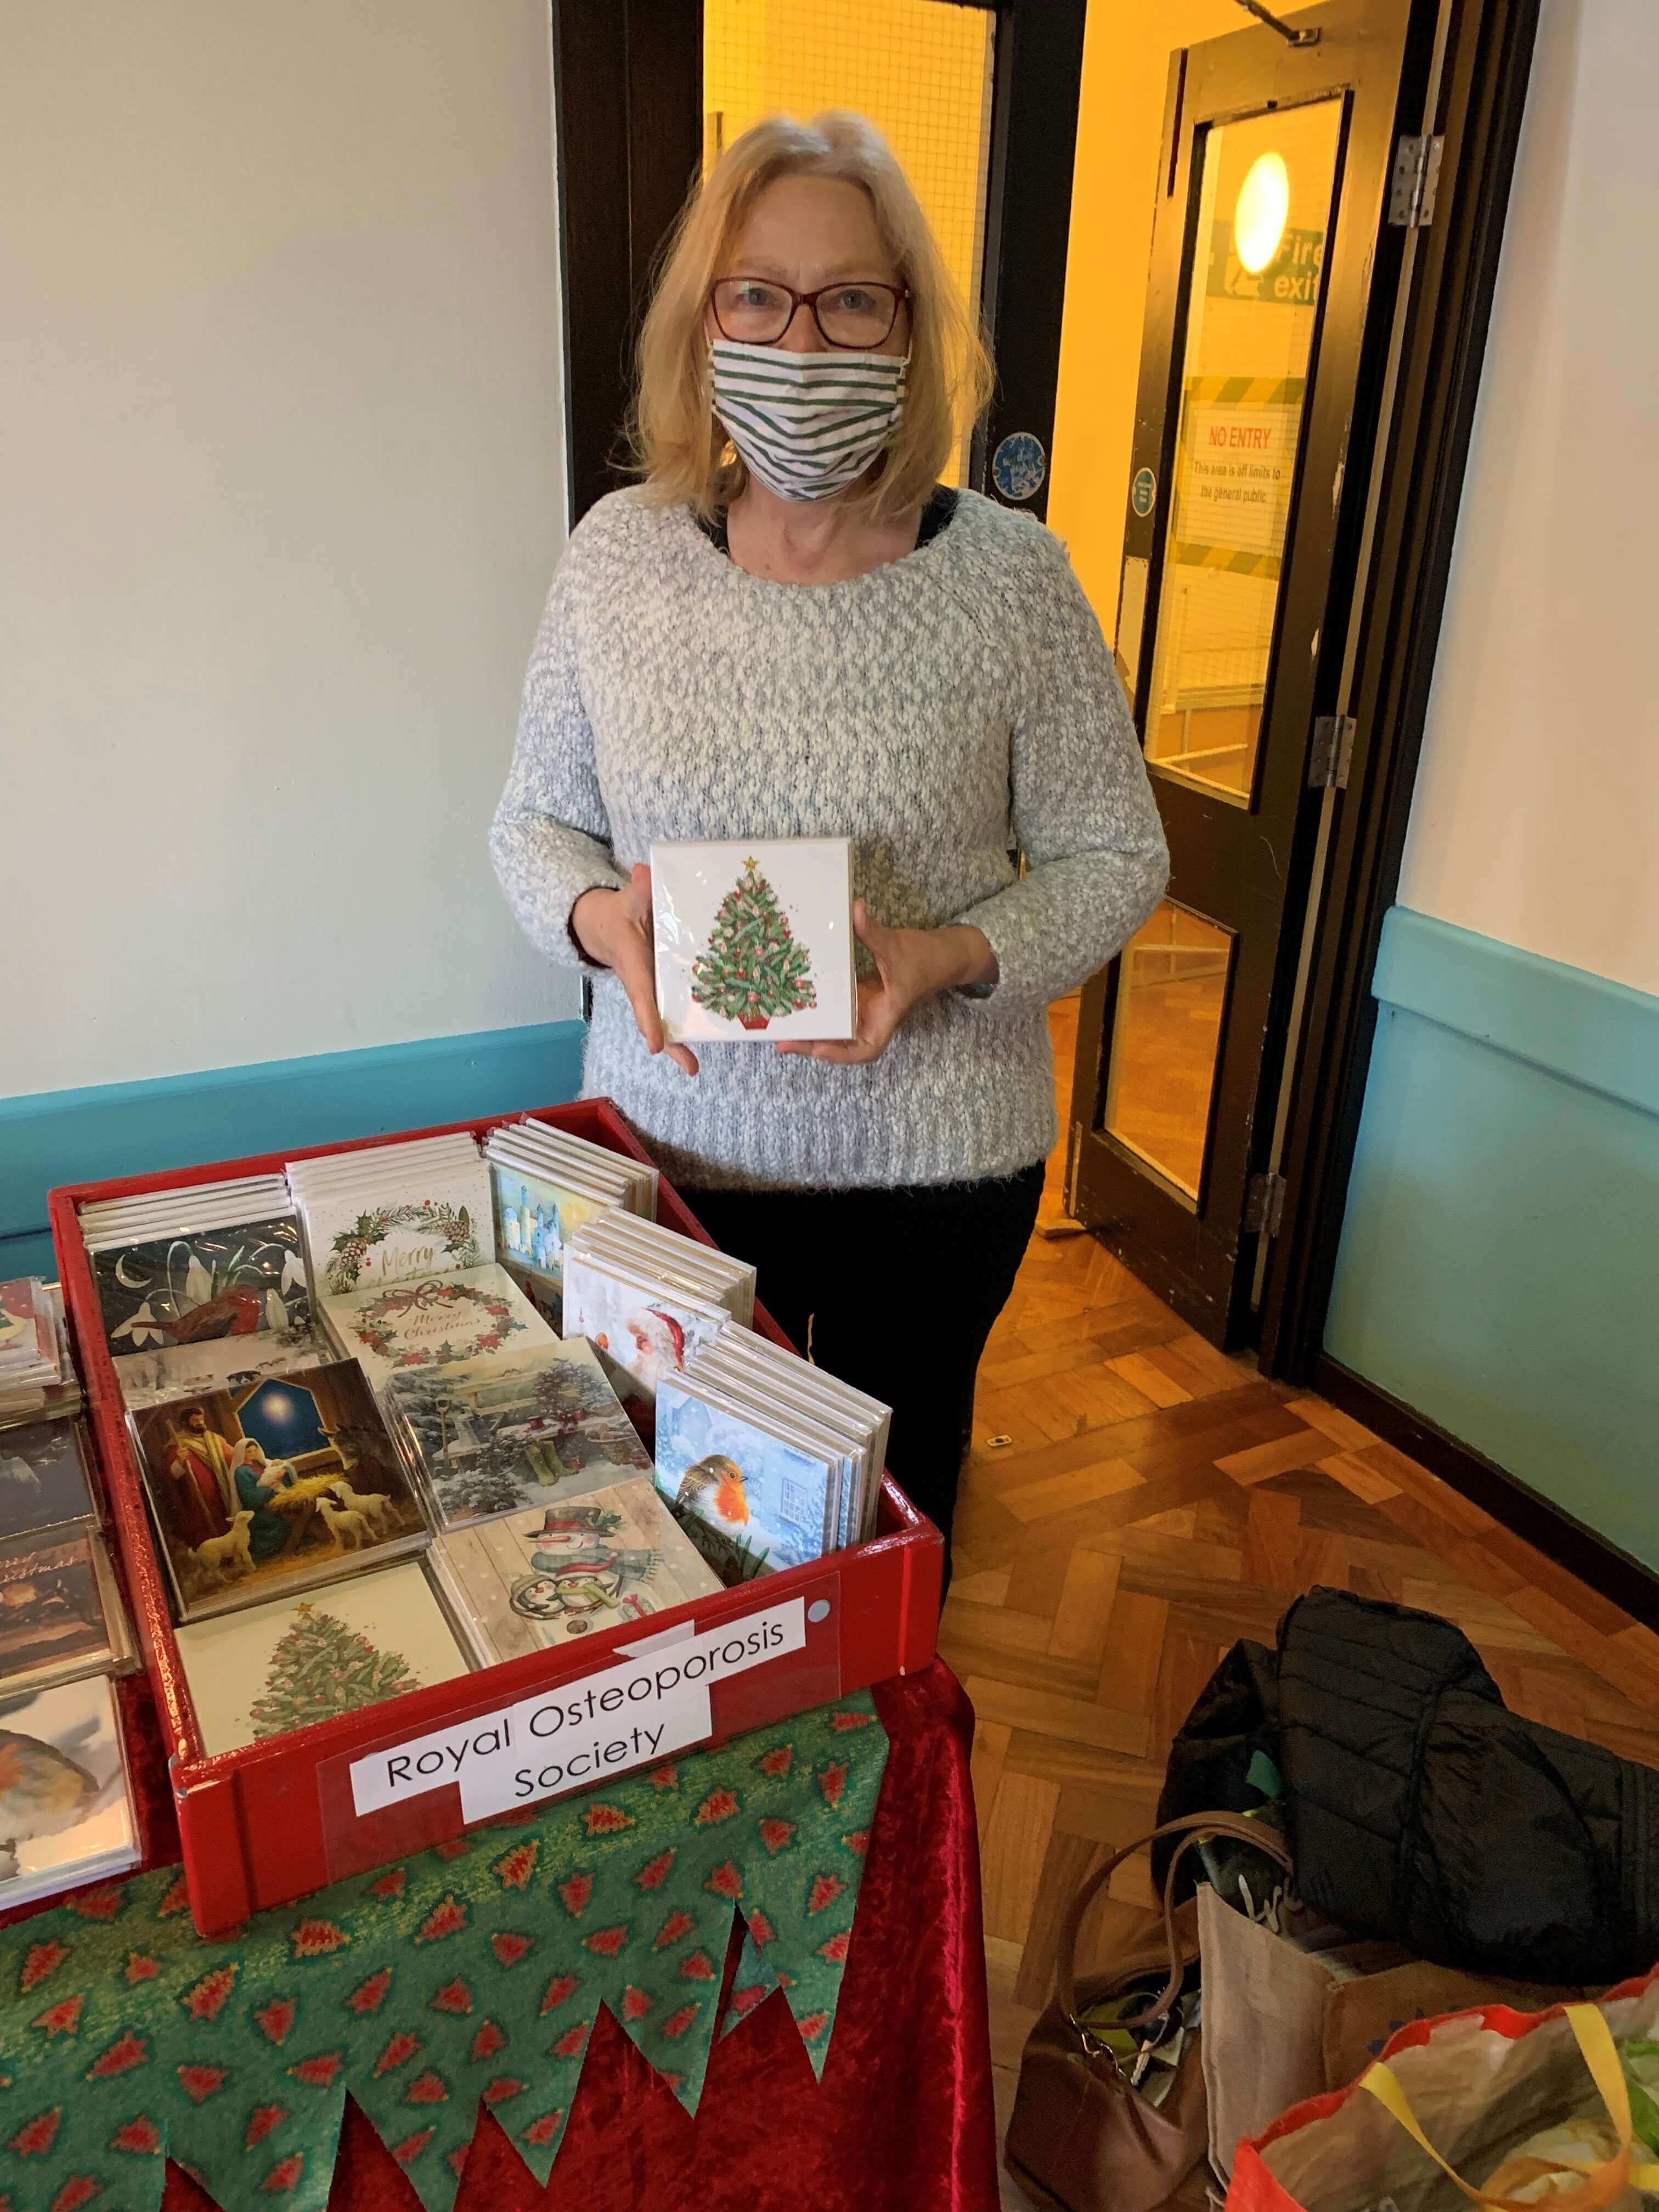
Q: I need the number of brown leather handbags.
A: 1